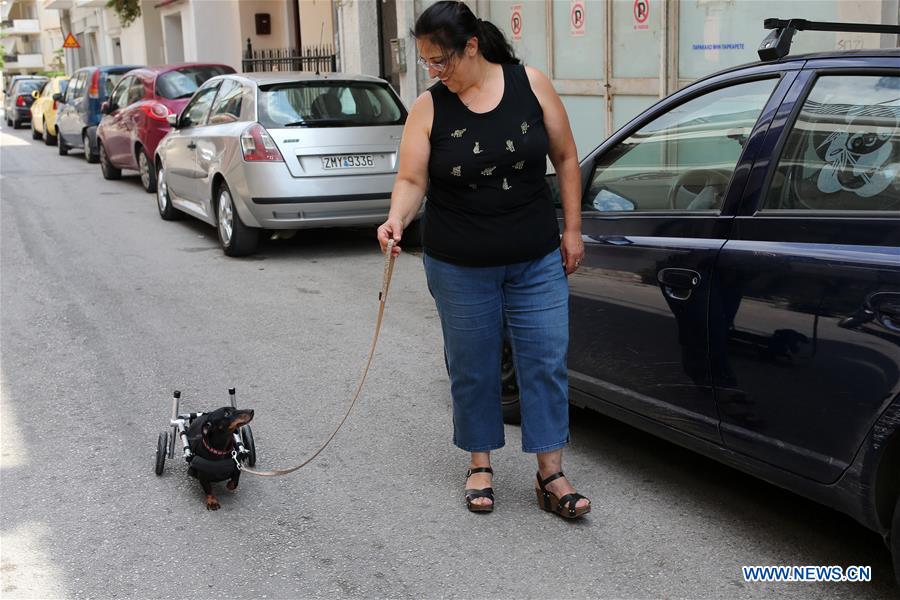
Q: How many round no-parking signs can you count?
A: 3